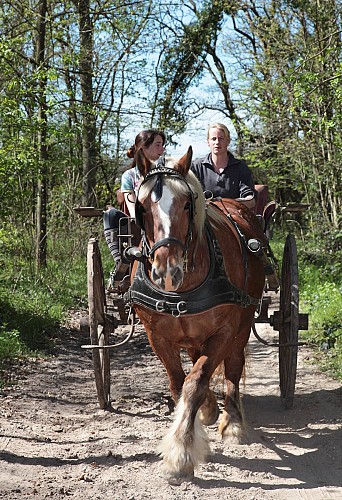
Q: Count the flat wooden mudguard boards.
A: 2